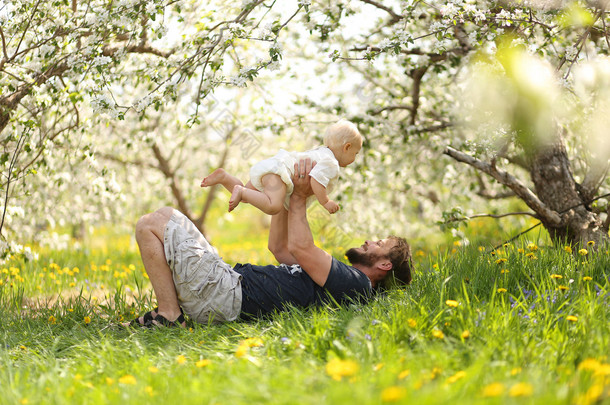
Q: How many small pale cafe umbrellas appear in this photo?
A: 0